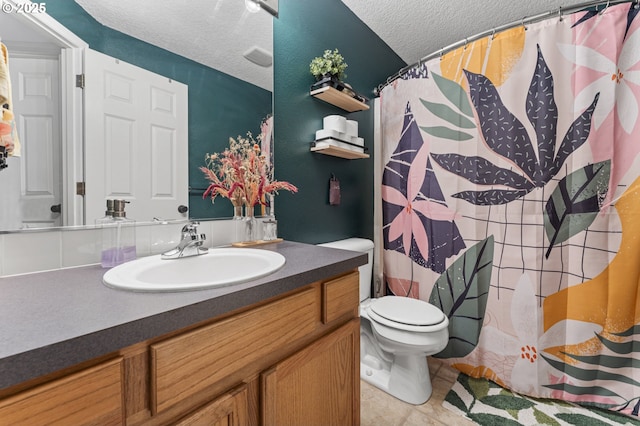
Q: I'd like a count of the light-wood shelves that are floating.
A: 2